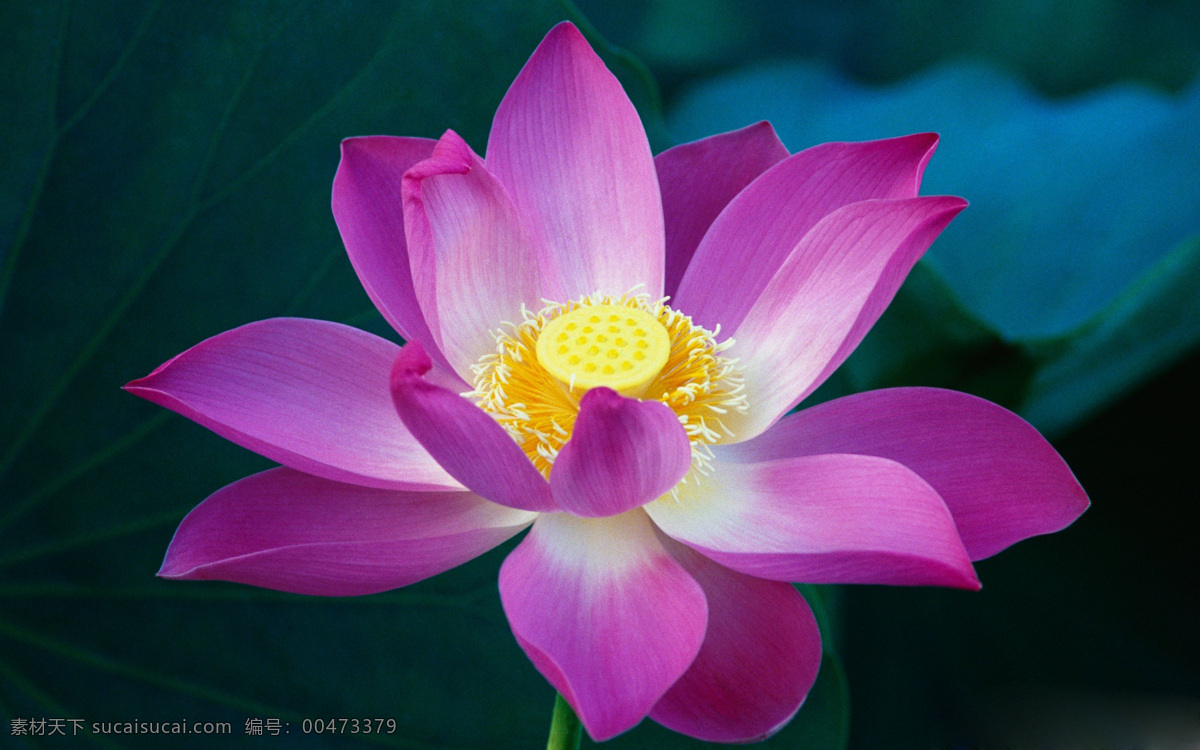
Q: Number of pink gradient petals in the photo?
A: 14